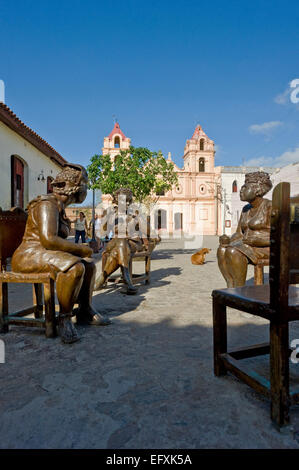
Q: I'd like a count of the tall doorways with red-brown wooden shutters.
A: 2